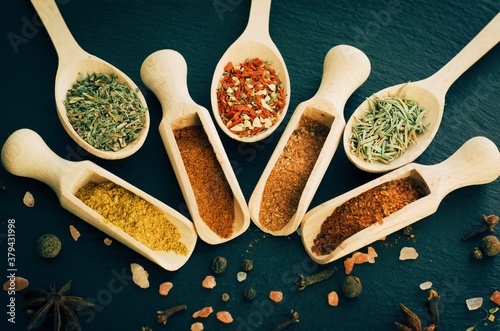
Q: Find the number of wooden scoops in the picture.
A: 4